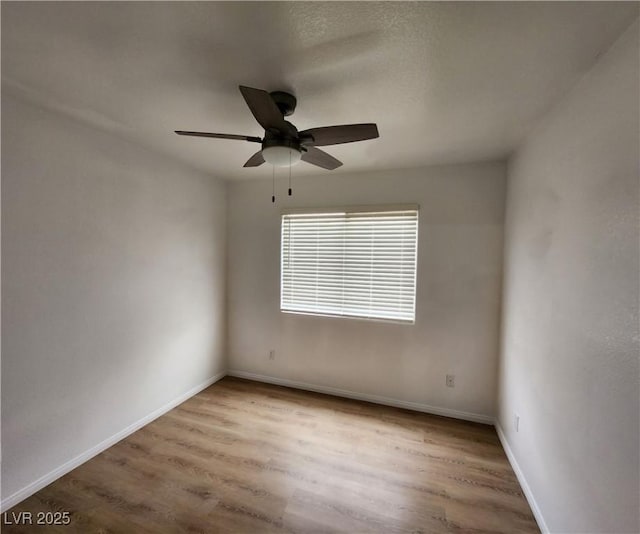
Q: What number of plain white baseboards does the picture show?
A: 3